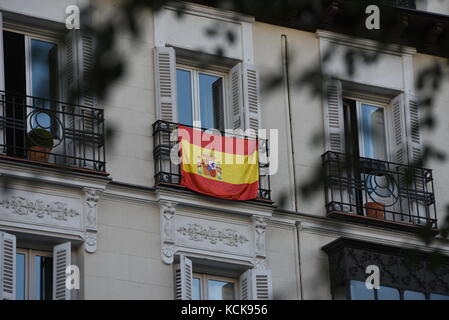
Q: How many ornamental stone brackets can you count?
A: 3